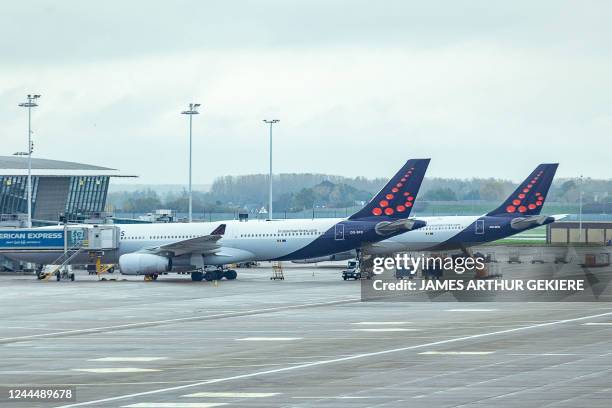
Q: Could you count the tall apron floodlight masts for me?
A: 3